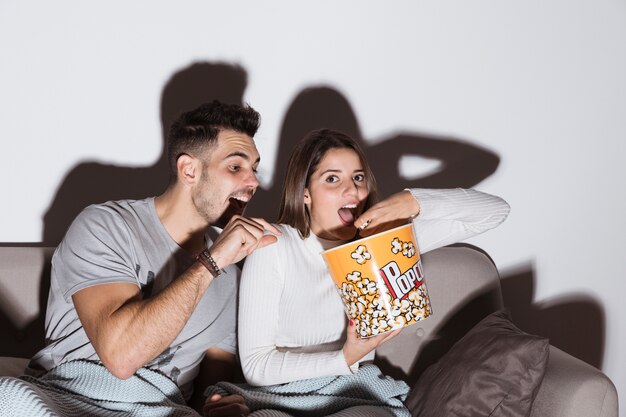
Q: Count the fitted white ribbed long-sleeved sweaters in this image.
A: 1